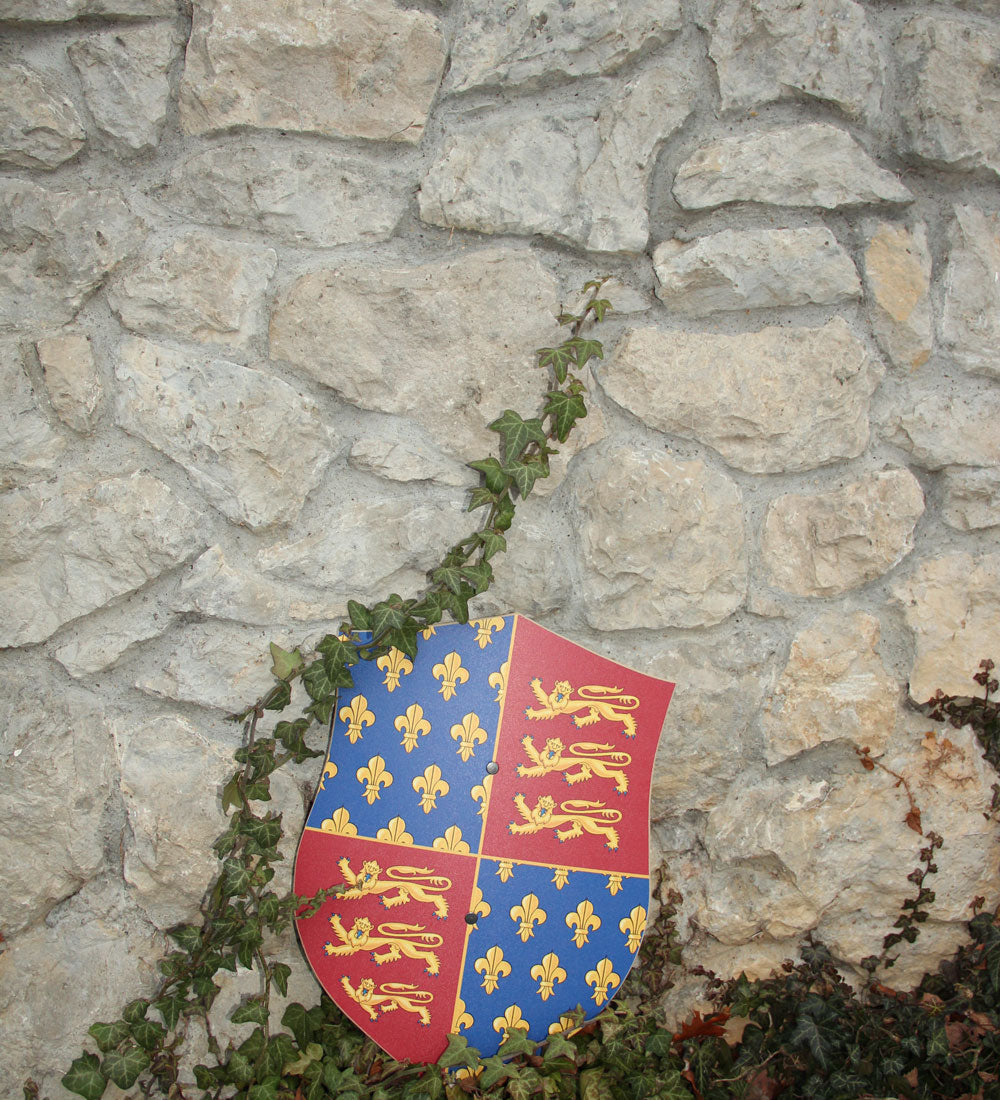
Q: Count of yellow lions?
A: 6